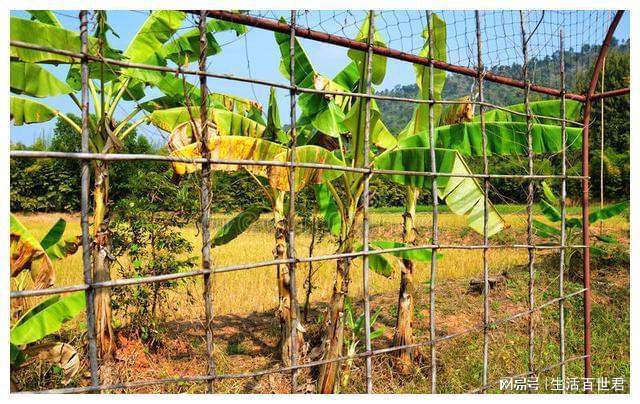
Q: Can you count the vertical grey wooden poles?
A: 8